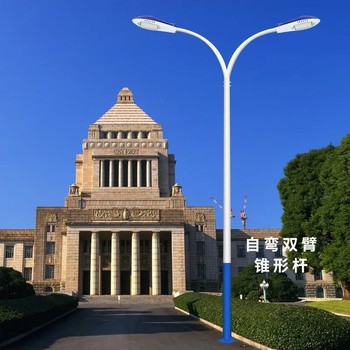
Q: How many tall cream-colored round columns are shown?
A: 4